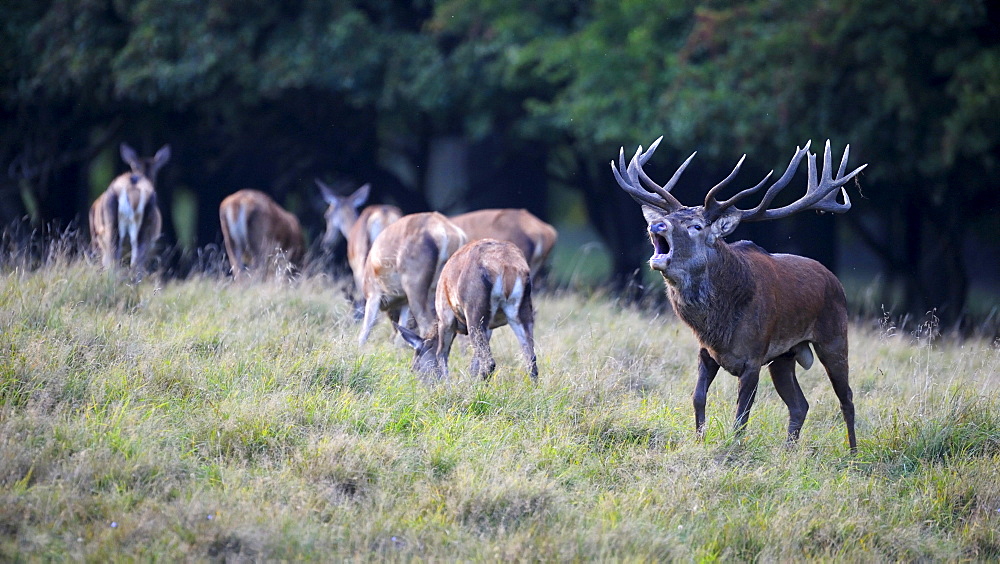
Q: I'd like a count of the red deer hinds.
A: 6